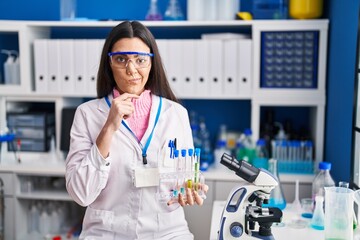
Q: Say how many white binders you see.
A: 11